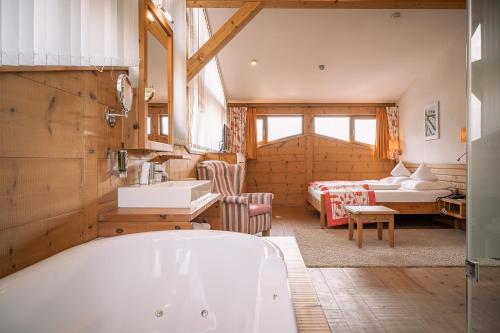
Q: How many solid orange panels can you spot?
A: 2